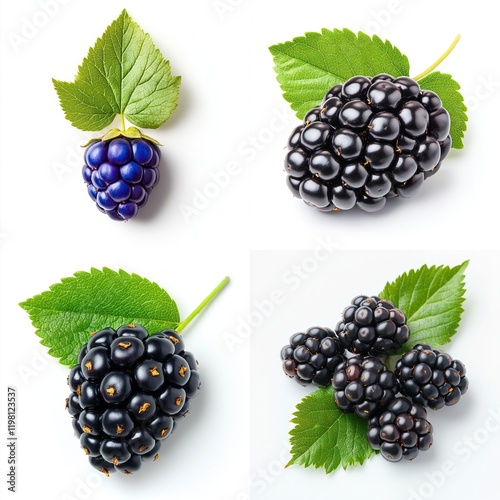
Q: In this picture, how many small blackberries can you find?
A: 5